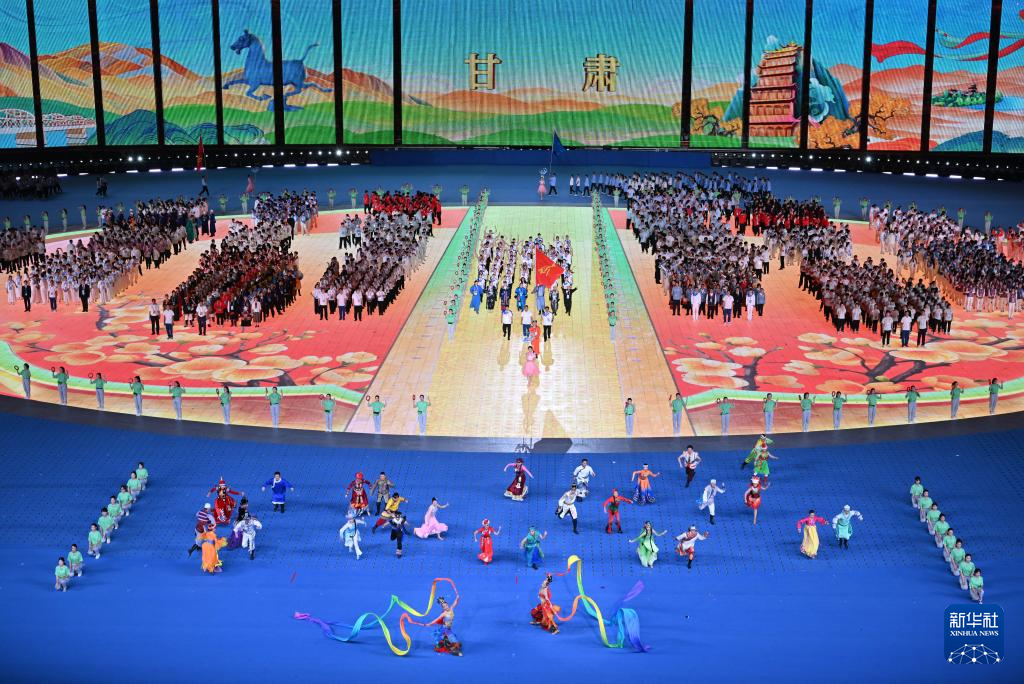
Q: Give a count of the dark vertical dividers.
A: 13